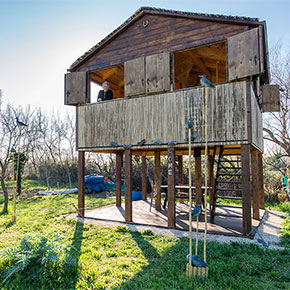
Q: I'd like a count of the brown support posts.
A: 12